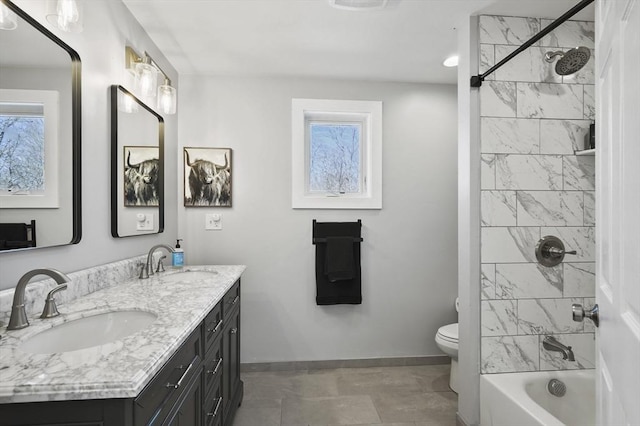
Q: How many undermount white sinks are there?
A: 2